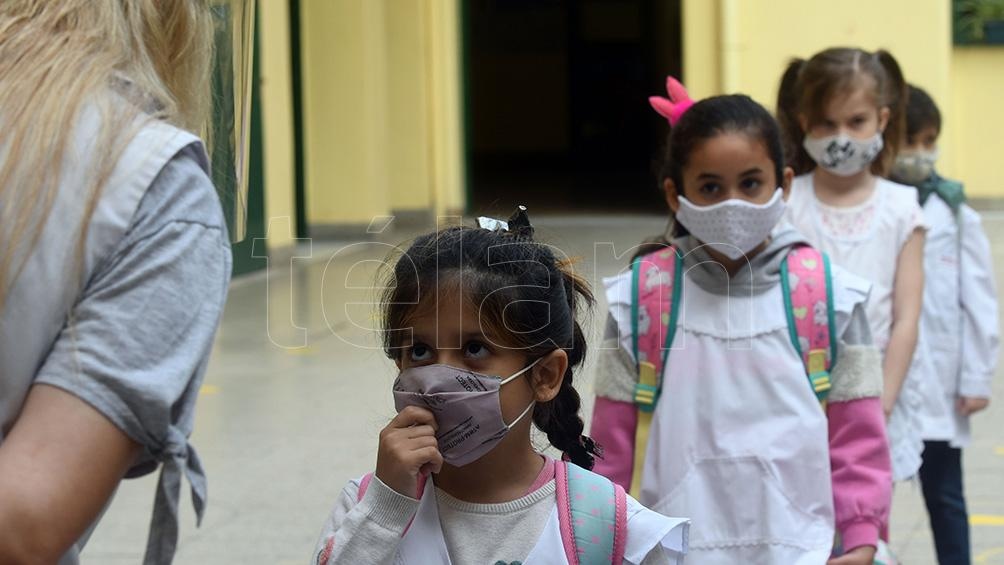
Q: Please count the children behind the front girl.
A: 3